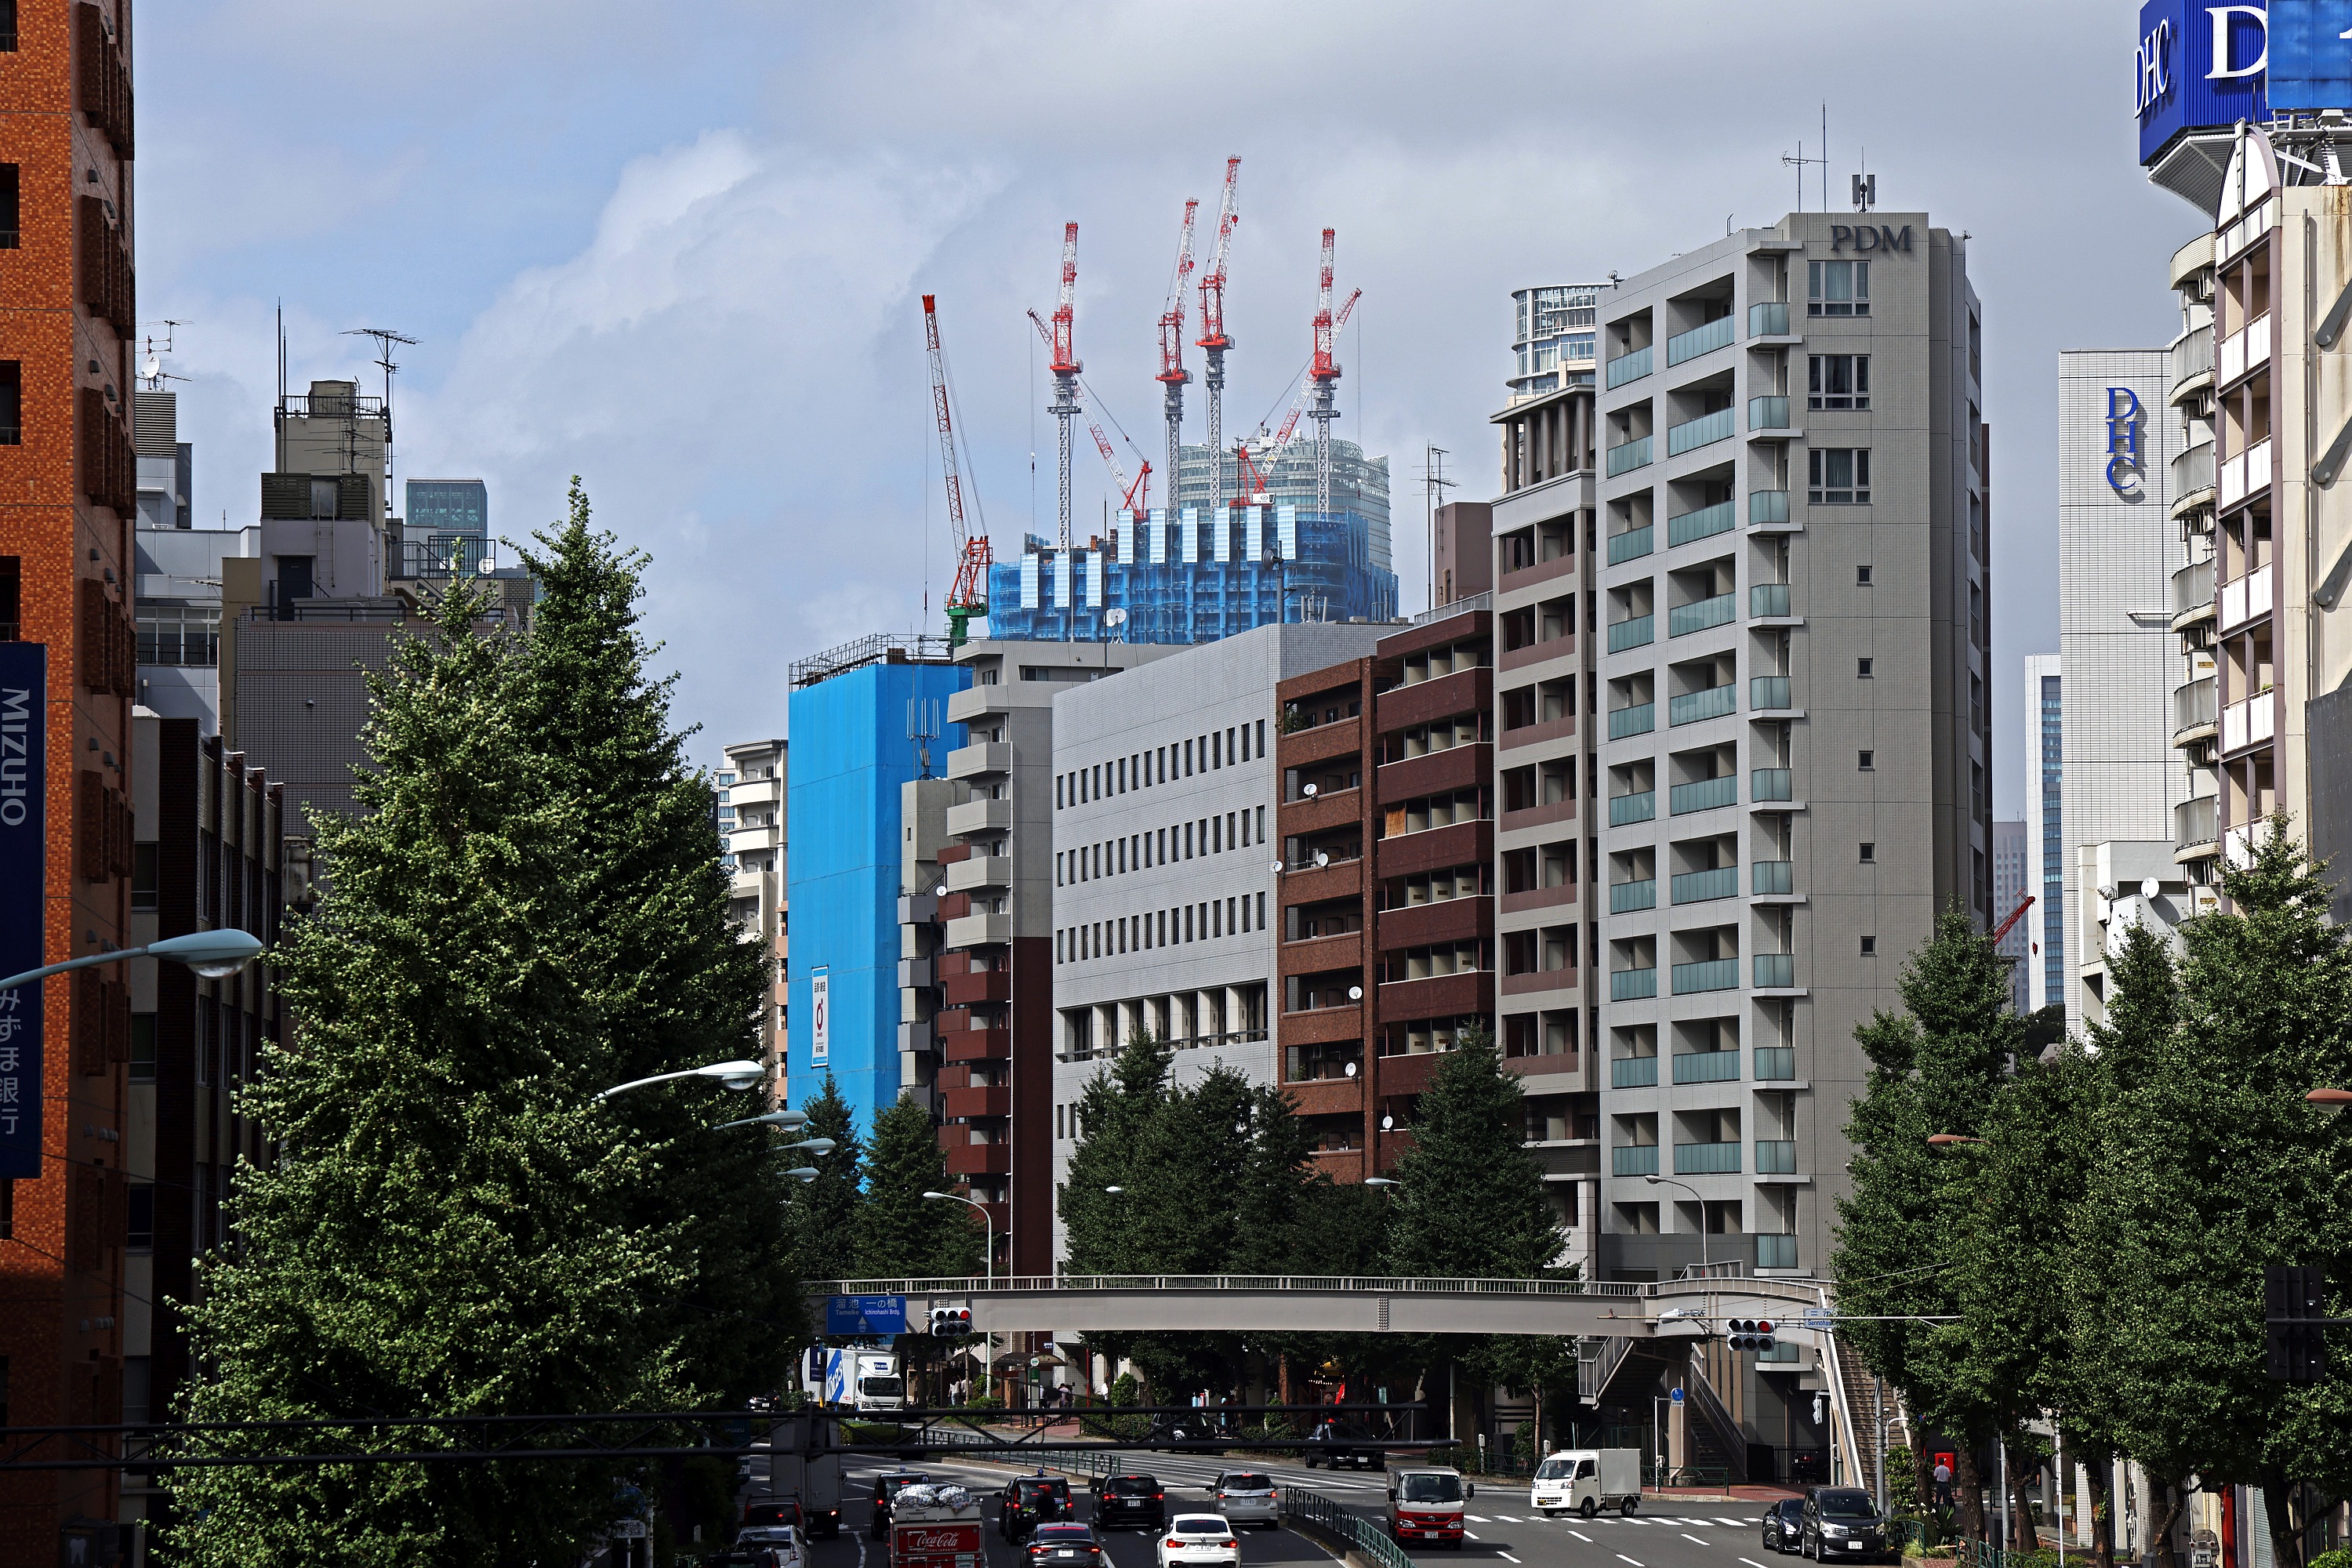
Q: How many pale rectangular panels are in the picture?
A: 9